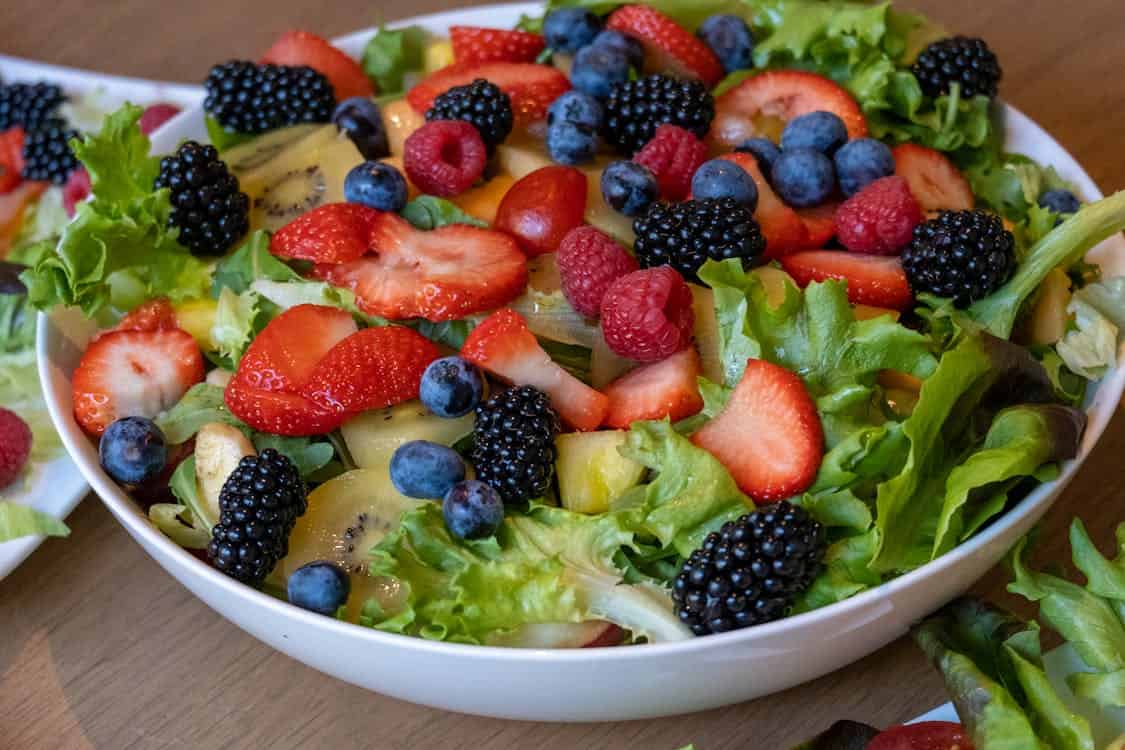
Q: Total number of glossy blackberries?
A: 12